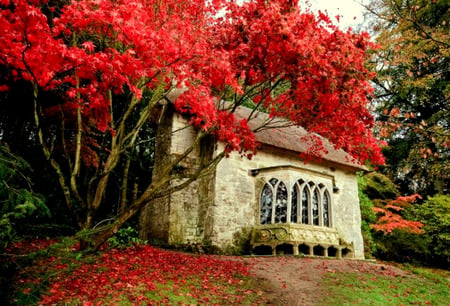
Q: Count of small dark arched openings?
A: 6